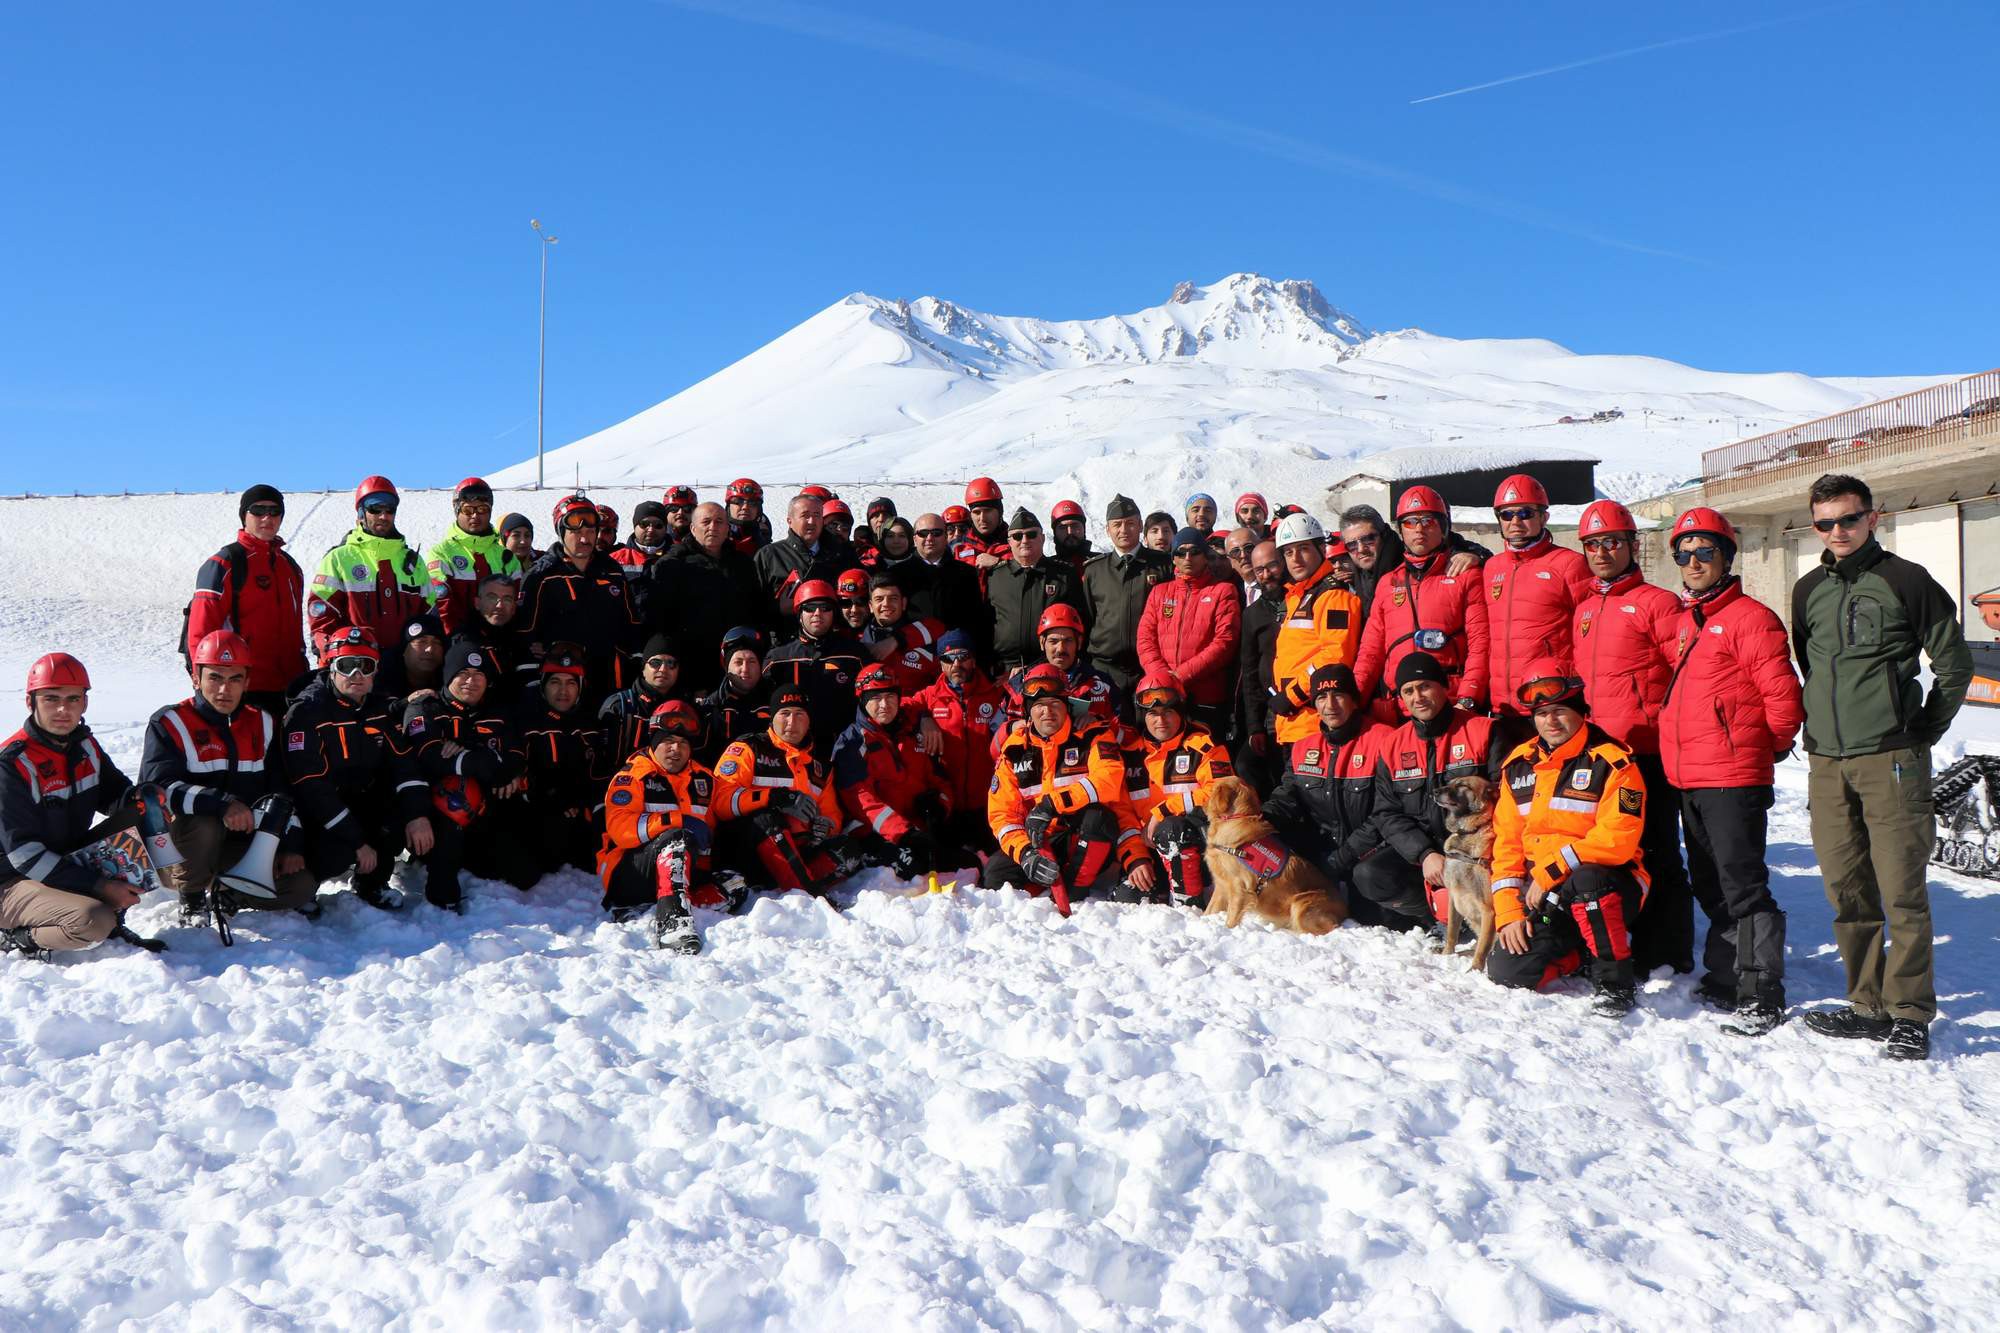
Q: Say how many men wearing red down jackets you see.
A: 5